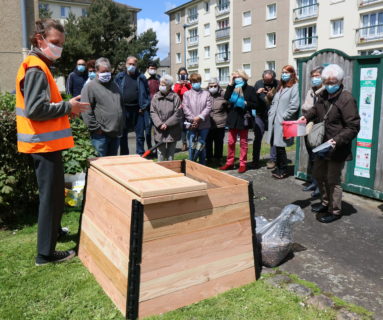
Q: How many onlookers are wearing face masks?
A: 13